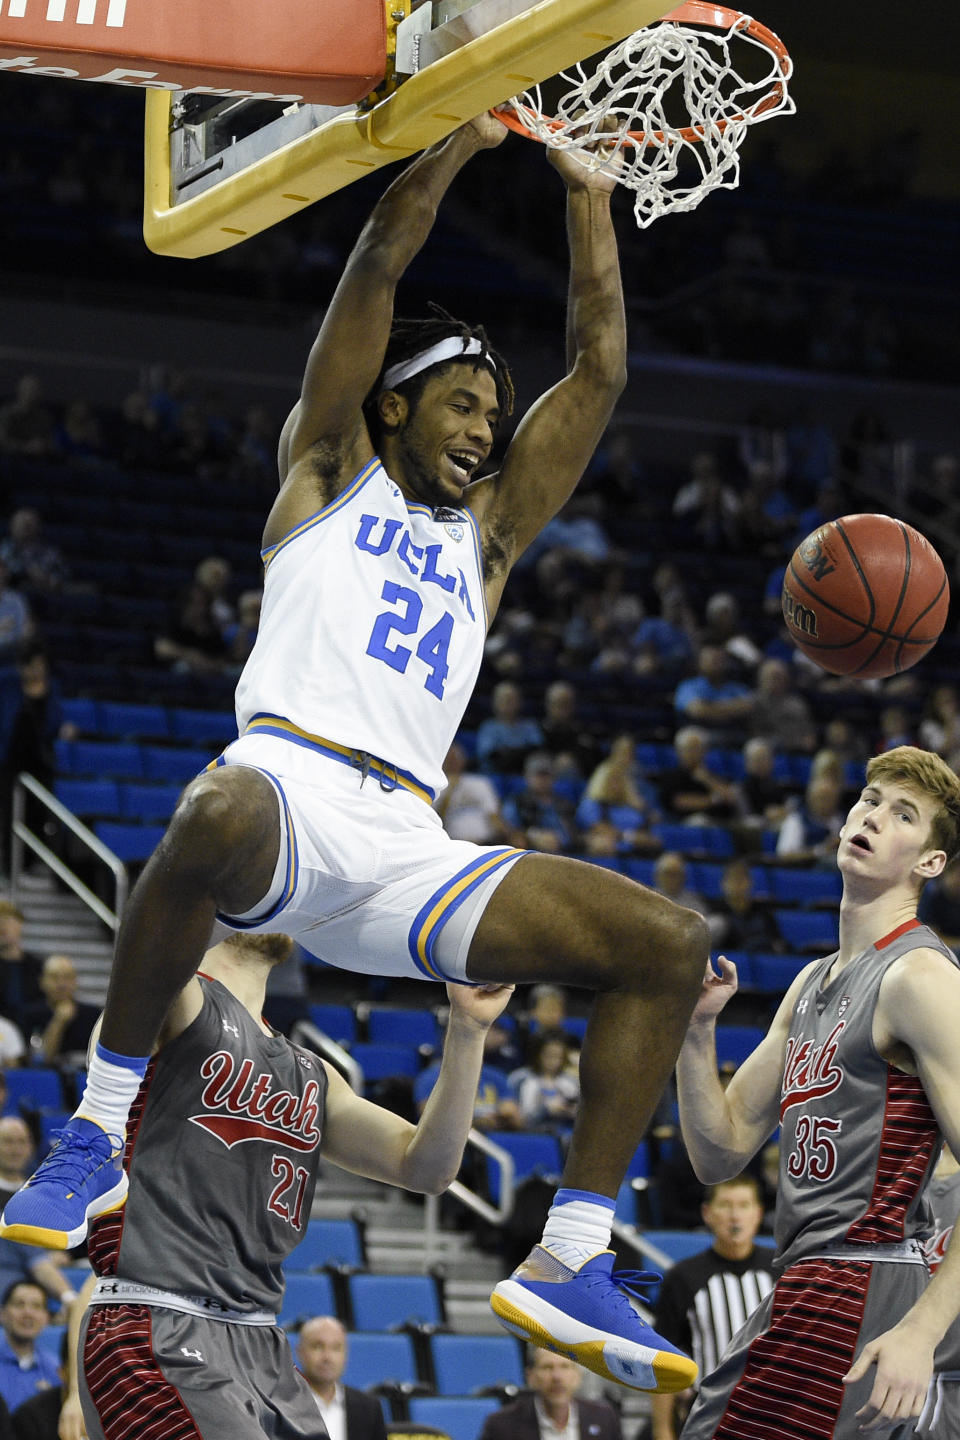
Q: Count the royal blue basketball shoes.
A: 2